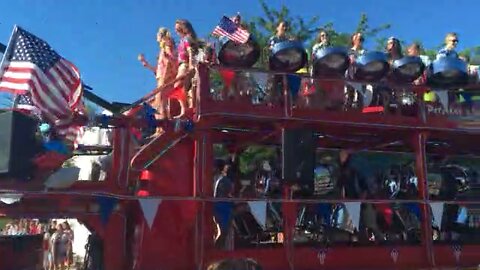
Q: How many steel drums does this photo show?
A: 6